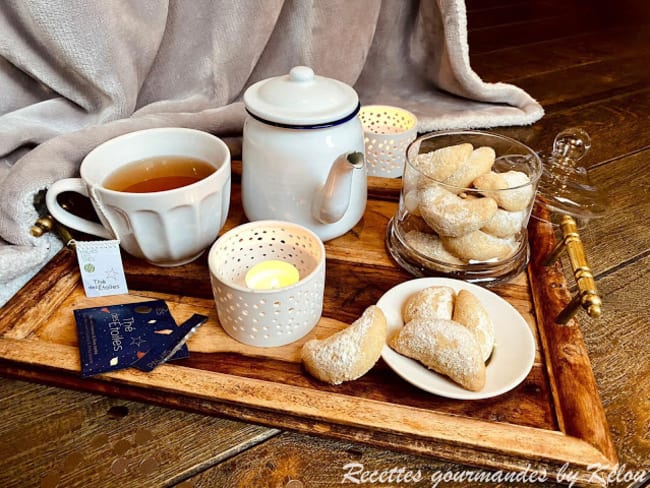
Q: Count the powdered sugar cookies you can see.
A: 11